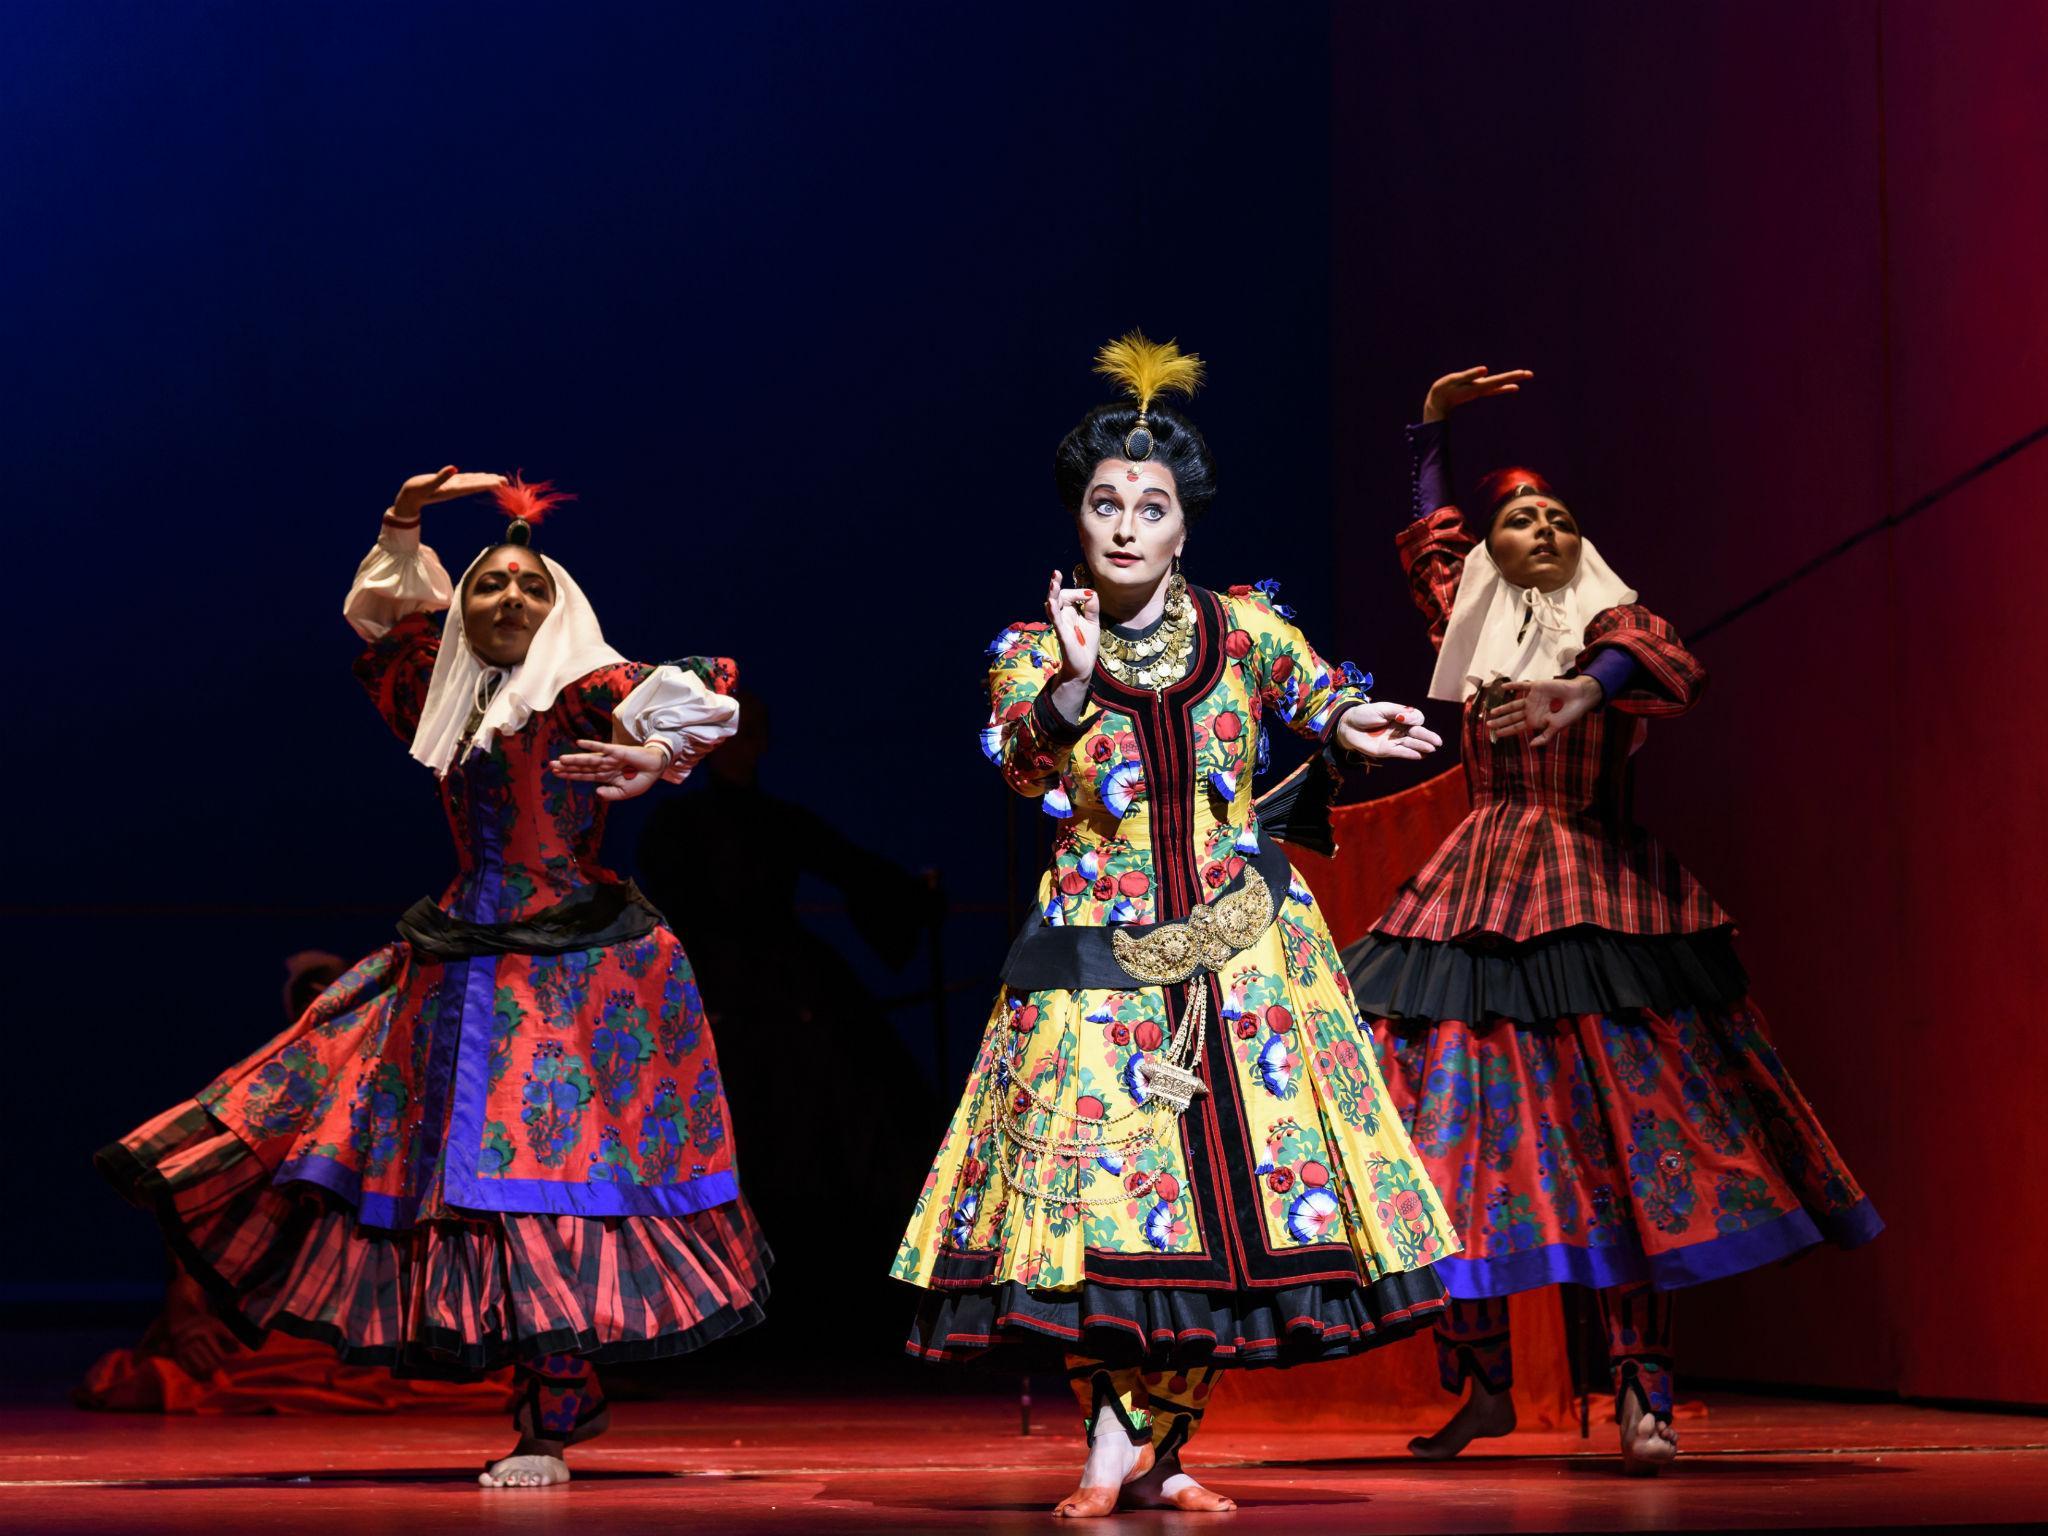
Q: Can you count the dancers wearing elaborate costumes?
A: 3